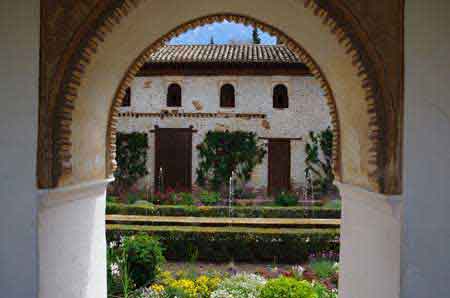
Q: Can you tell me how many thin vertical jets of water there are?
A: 3